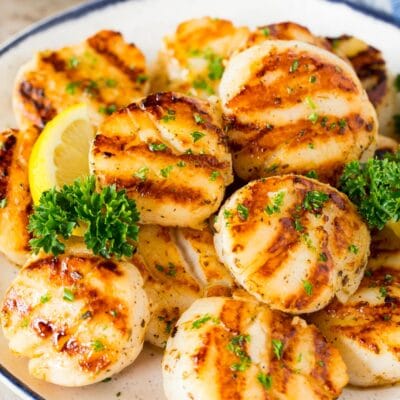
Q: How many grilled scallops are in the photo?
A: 12